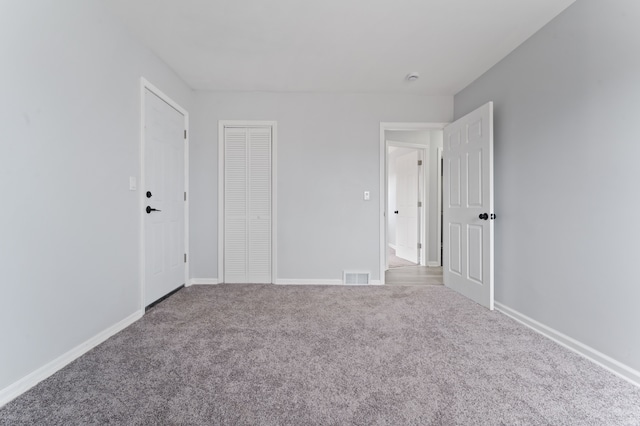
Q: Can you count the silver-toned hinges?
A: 6